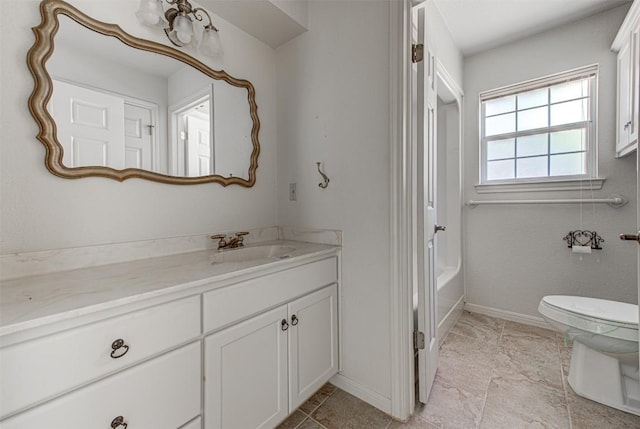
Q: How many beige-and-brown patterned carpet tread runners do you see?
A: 0